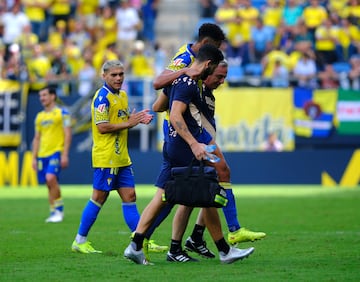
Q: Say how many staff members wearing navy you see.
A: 2